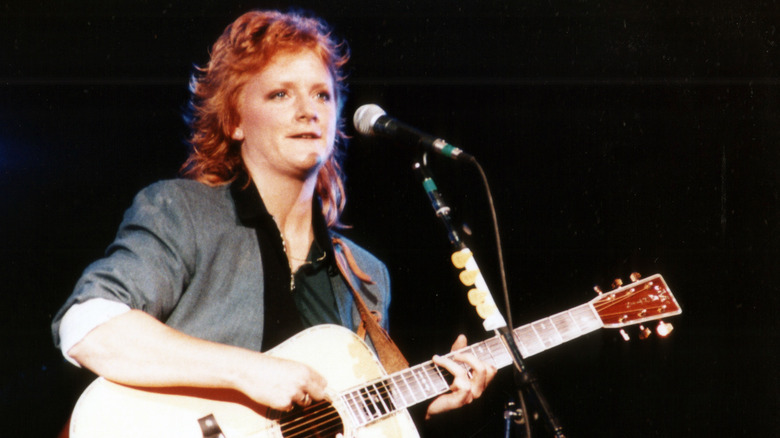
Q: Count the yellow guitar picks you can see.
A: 4